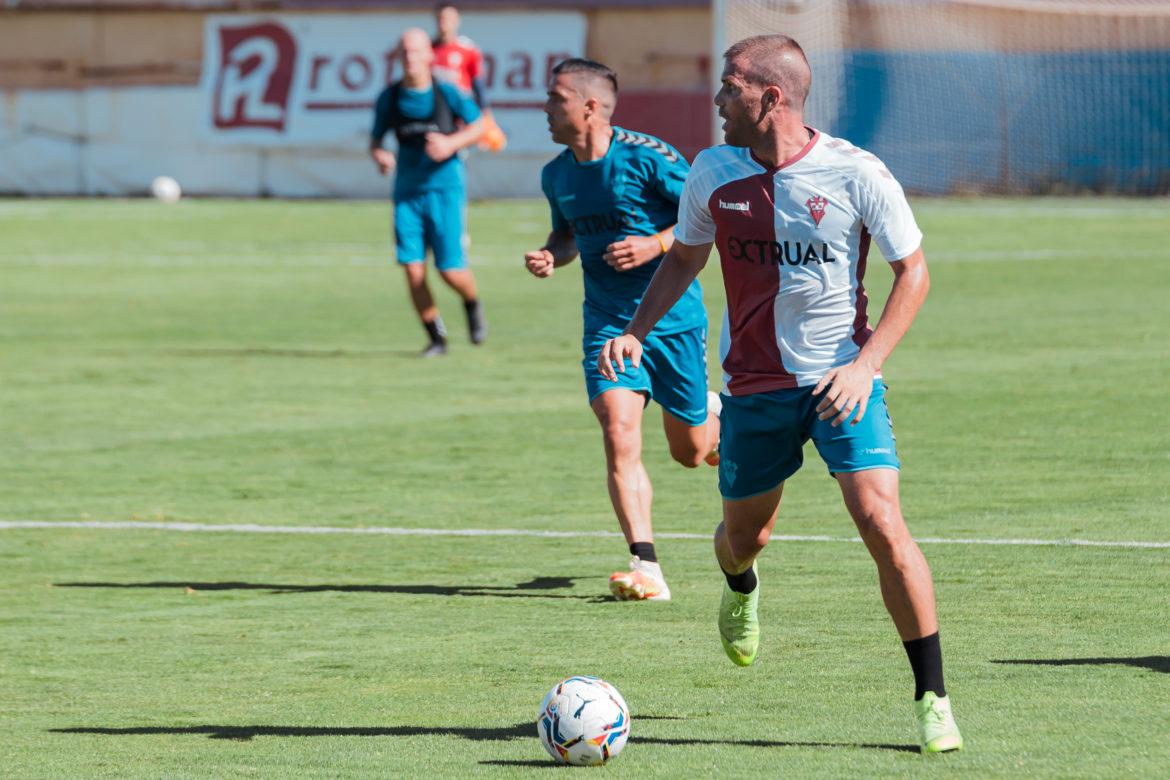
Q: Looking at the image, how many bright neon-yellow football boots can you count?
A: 2